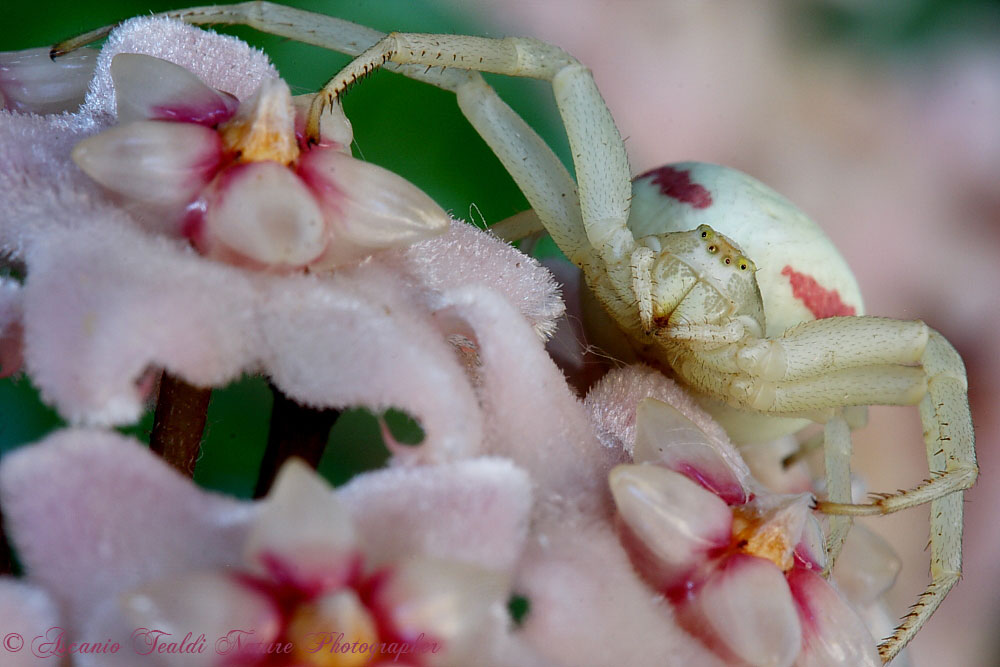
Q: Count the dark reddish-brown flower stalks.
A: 2